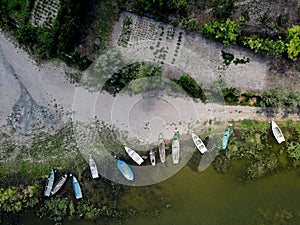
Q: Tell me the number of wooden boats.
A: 12